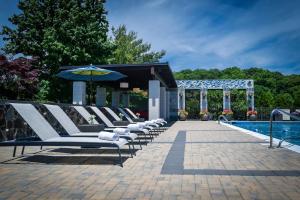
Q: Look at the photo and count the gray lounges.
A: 7